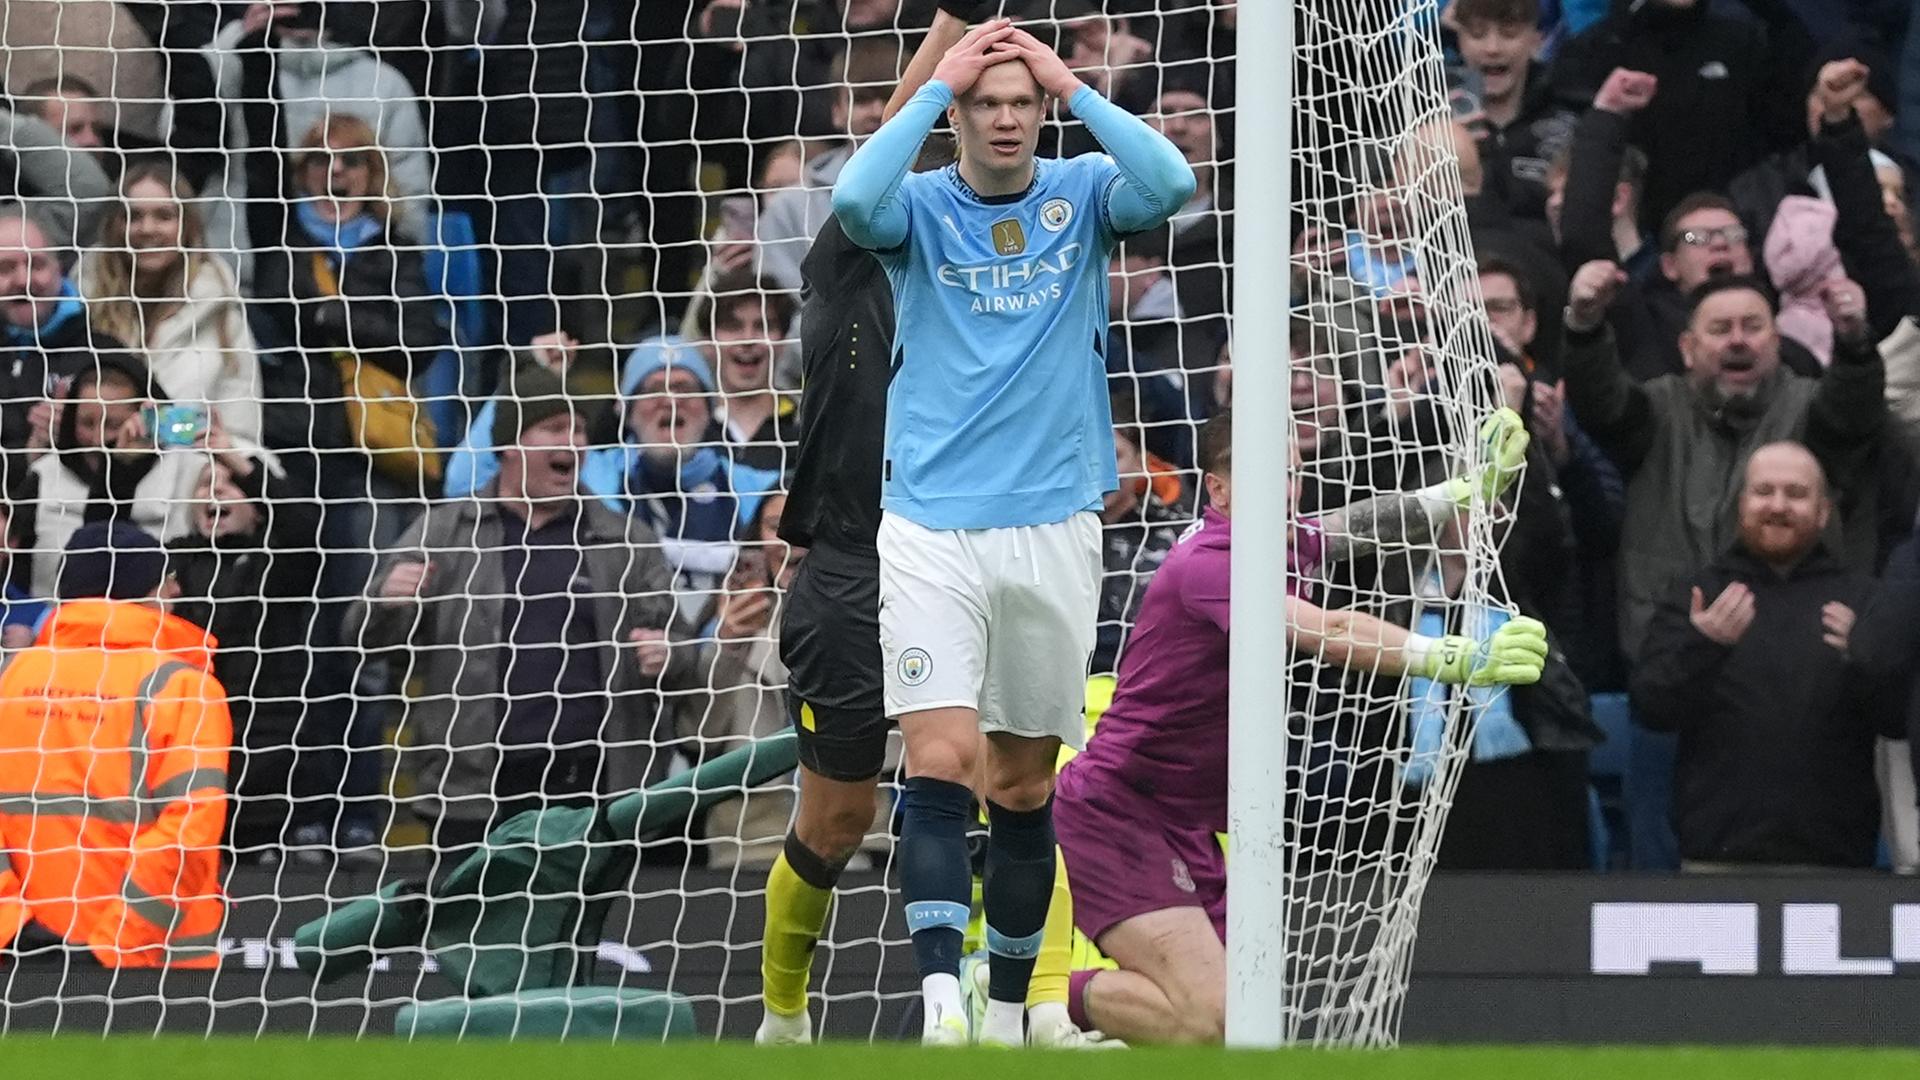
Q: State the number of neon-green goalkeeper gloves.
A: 2